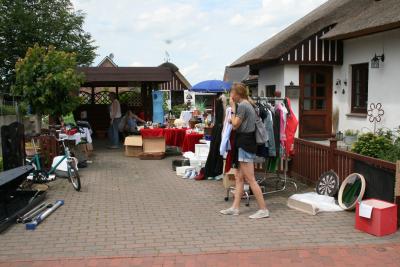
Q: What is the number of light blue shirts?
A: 1